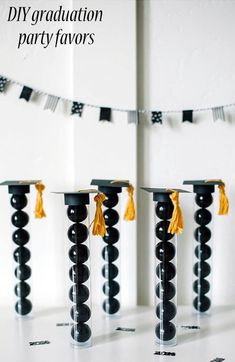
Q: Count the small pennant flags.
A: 9